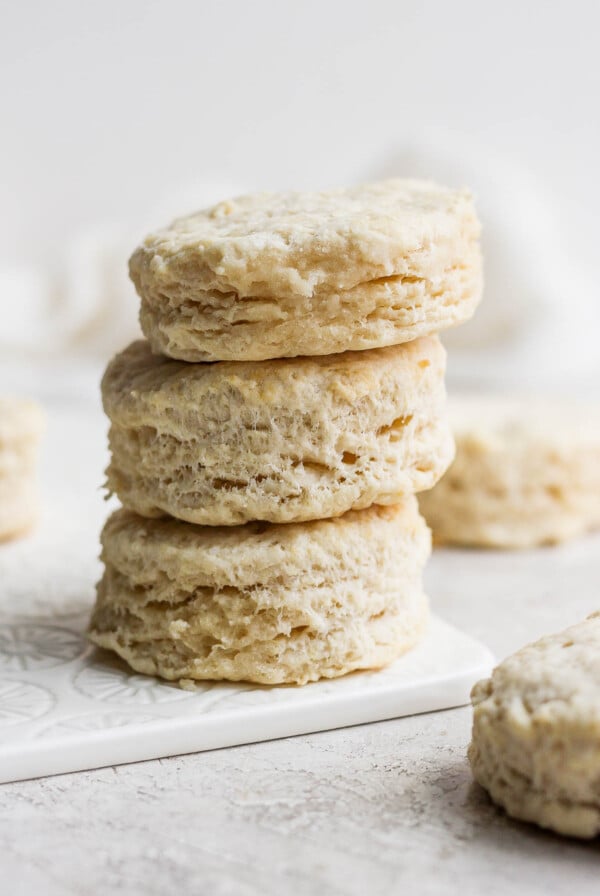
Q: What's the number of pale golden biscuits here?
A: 6